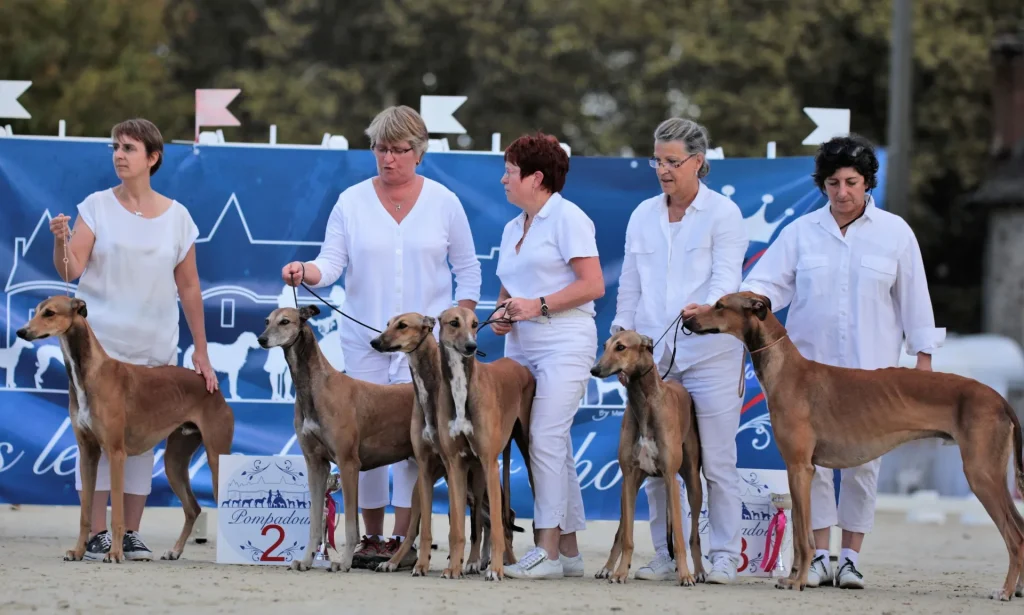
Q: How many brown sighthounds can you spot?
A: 6